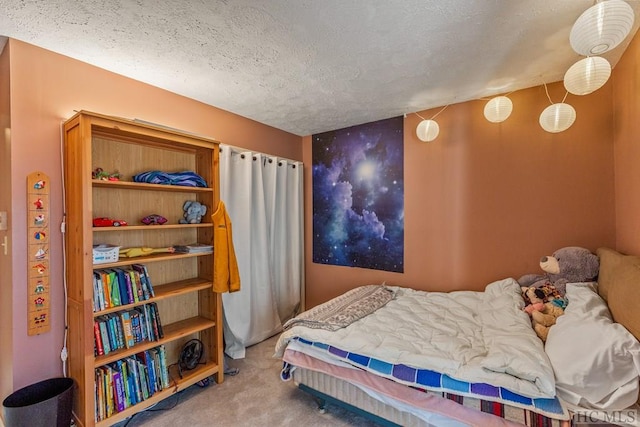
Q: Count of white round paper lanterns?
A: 5